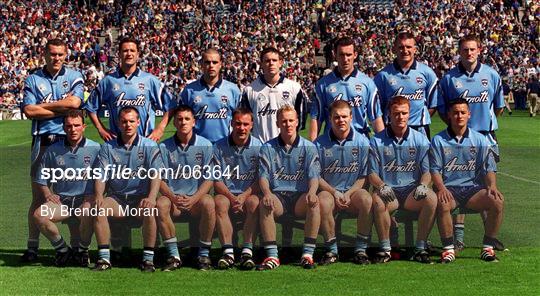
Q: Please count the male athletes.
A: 15